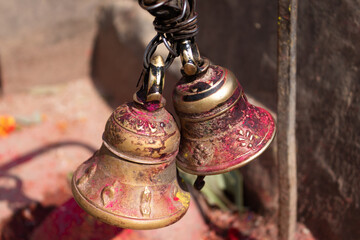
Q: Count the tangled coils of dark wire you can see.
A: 1